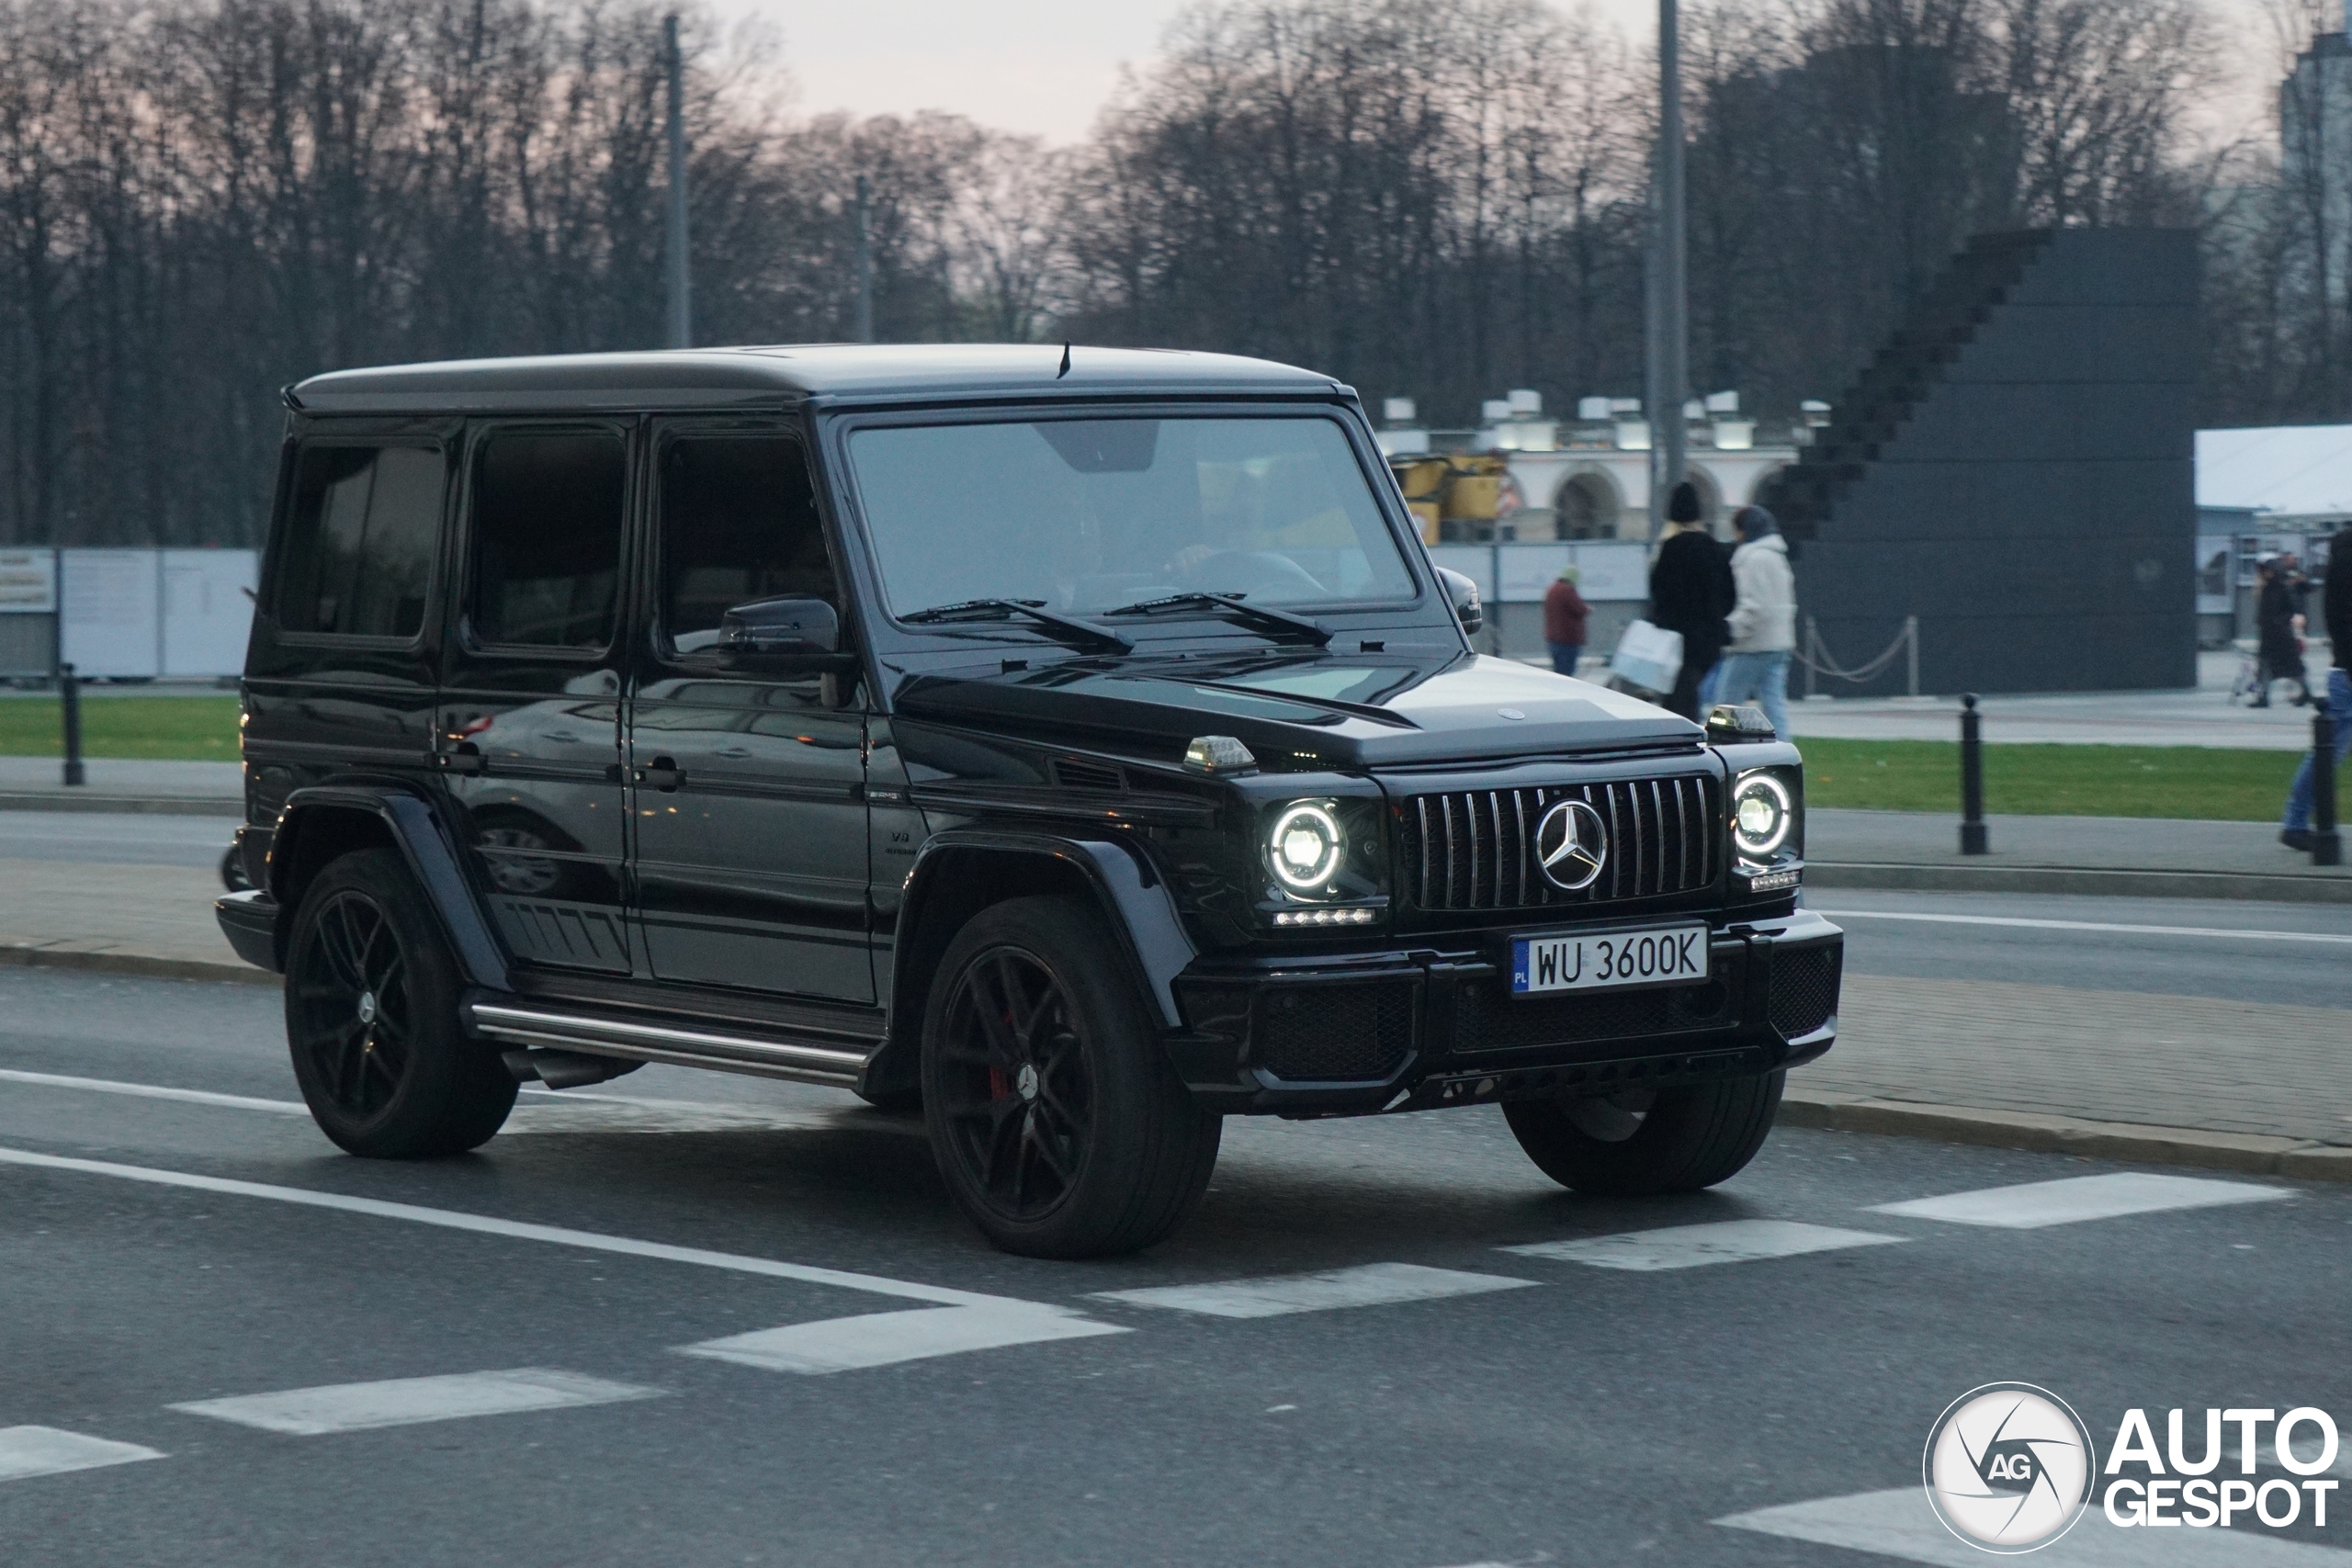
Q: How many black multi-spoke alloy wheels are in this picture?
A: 2